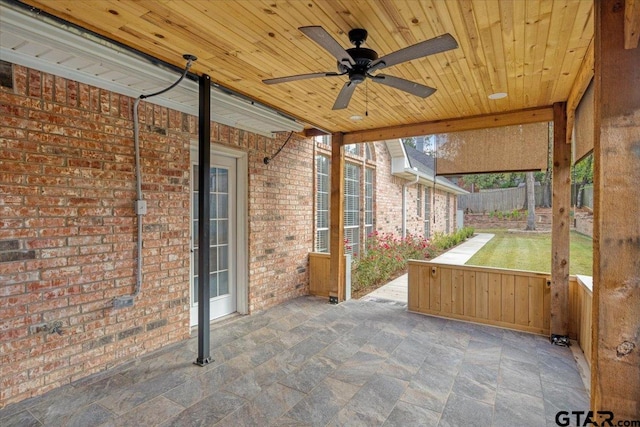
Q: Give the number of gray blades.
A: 5